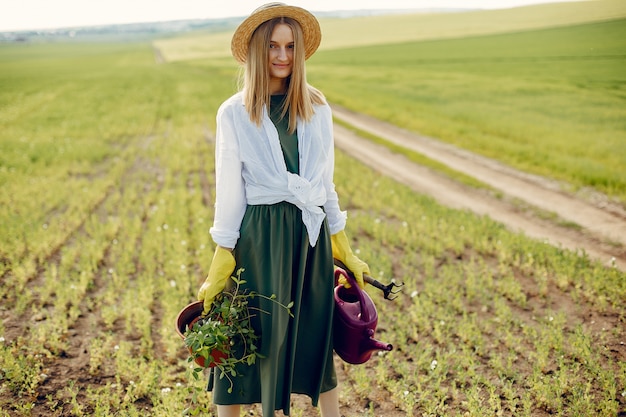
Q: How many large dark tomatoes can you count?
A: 0